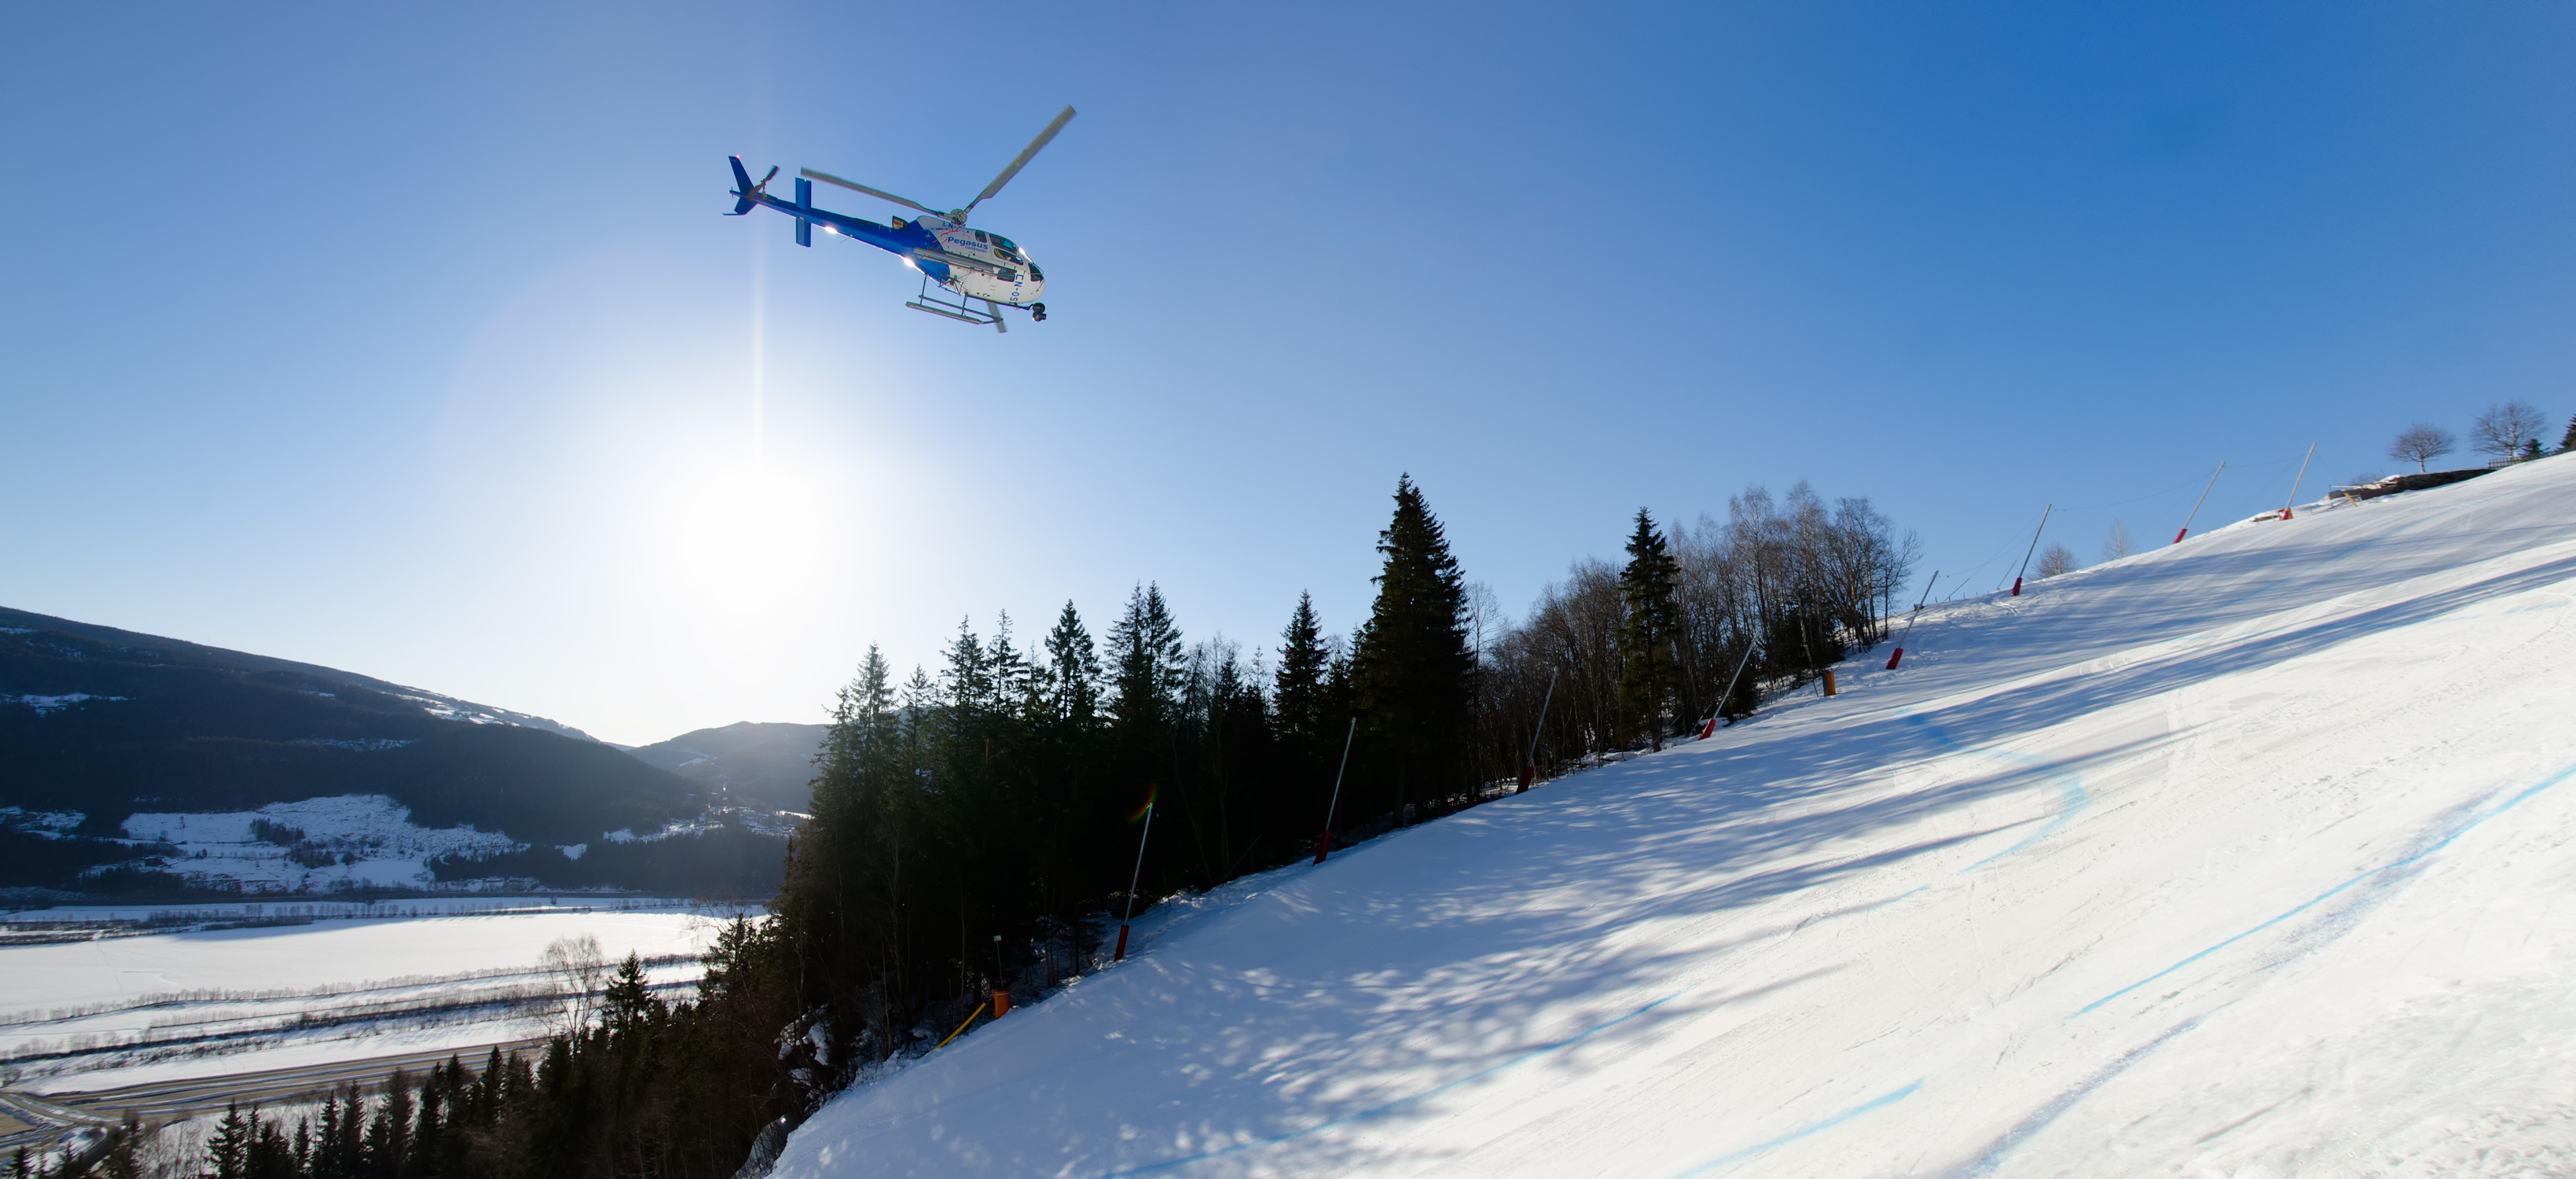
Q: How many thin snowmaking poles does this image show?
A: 8